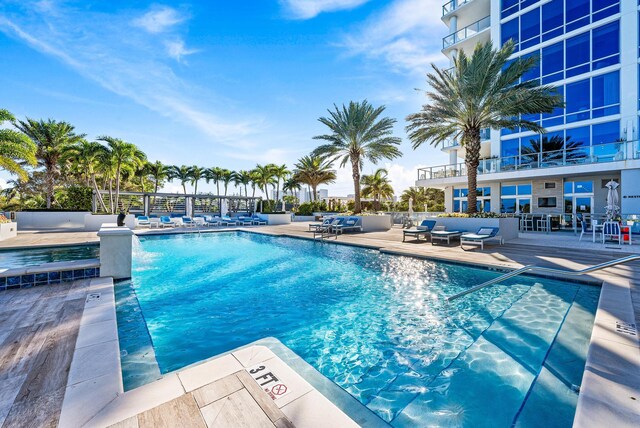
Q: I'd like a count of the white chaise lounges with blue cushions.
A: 13